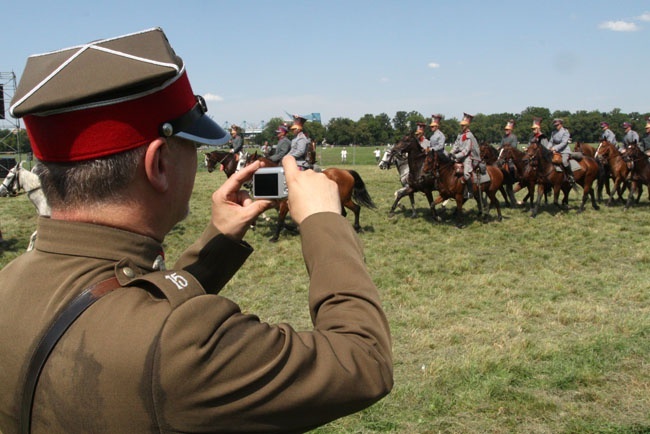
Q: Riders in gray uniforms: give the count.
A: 12